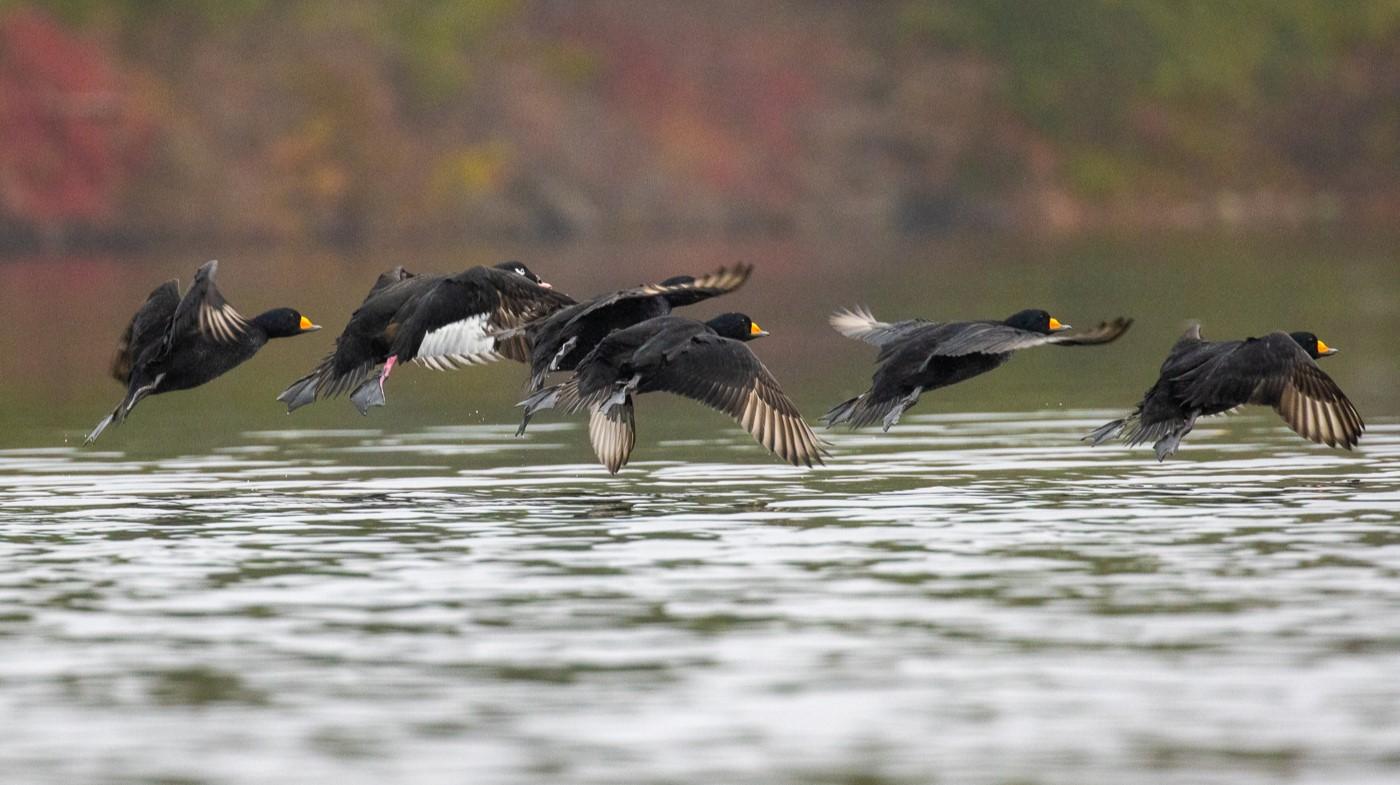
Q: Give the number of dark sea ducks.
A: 6